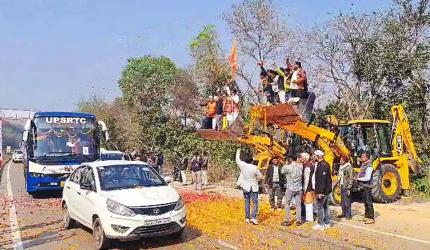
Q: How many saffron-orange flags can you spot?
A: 1